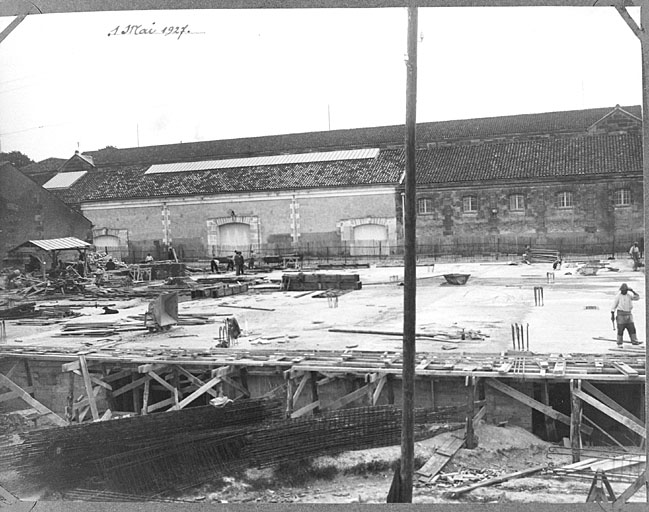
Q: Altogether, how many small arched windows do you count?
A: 5